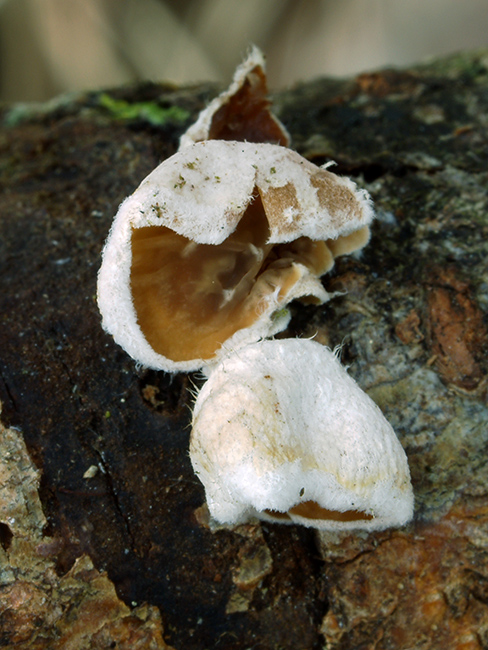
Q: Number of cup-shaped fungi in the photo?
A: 3